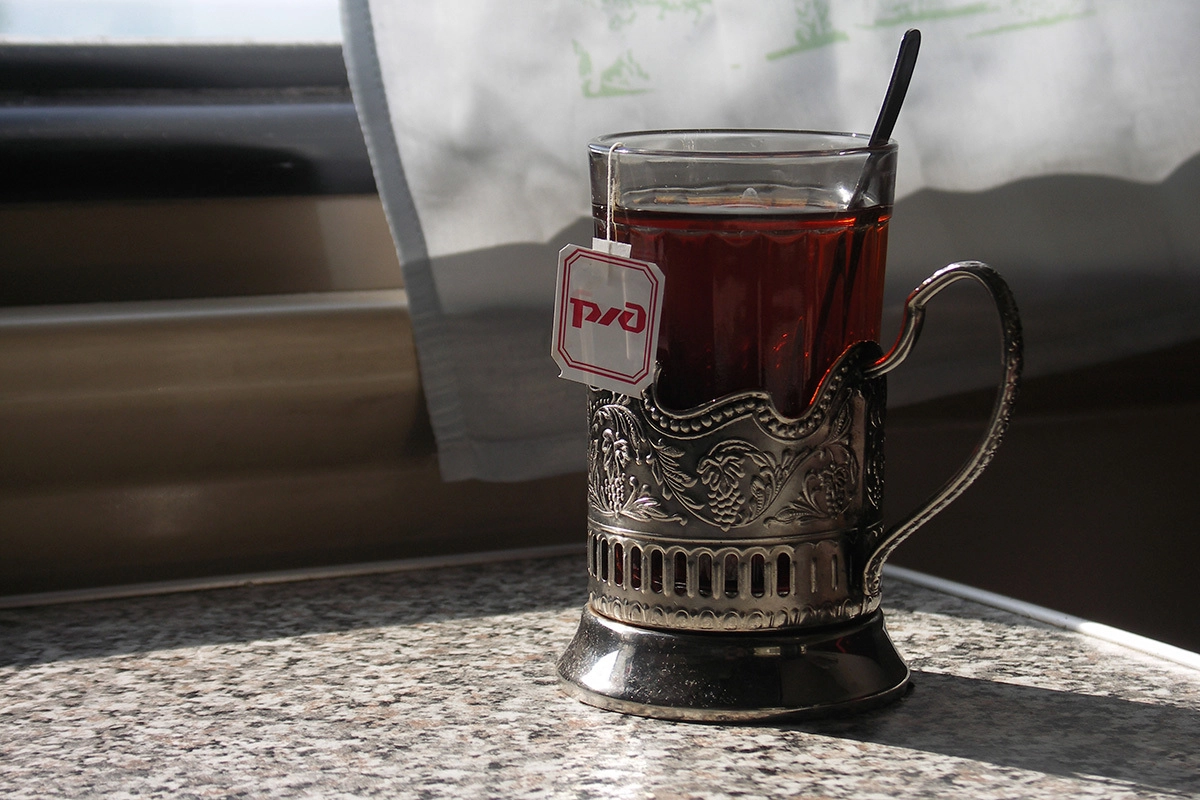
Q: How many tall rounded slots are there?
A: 10